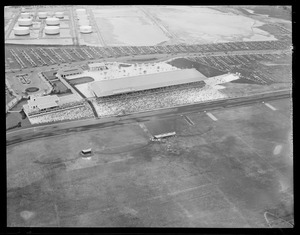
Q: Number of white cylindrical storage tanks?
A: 11